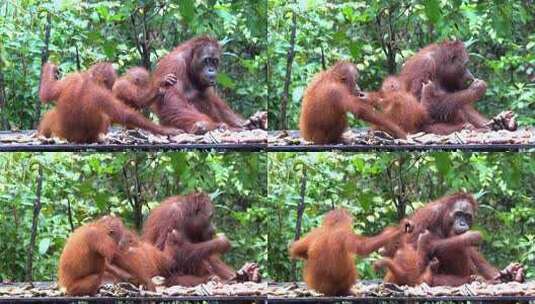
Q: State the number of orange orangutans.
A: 12